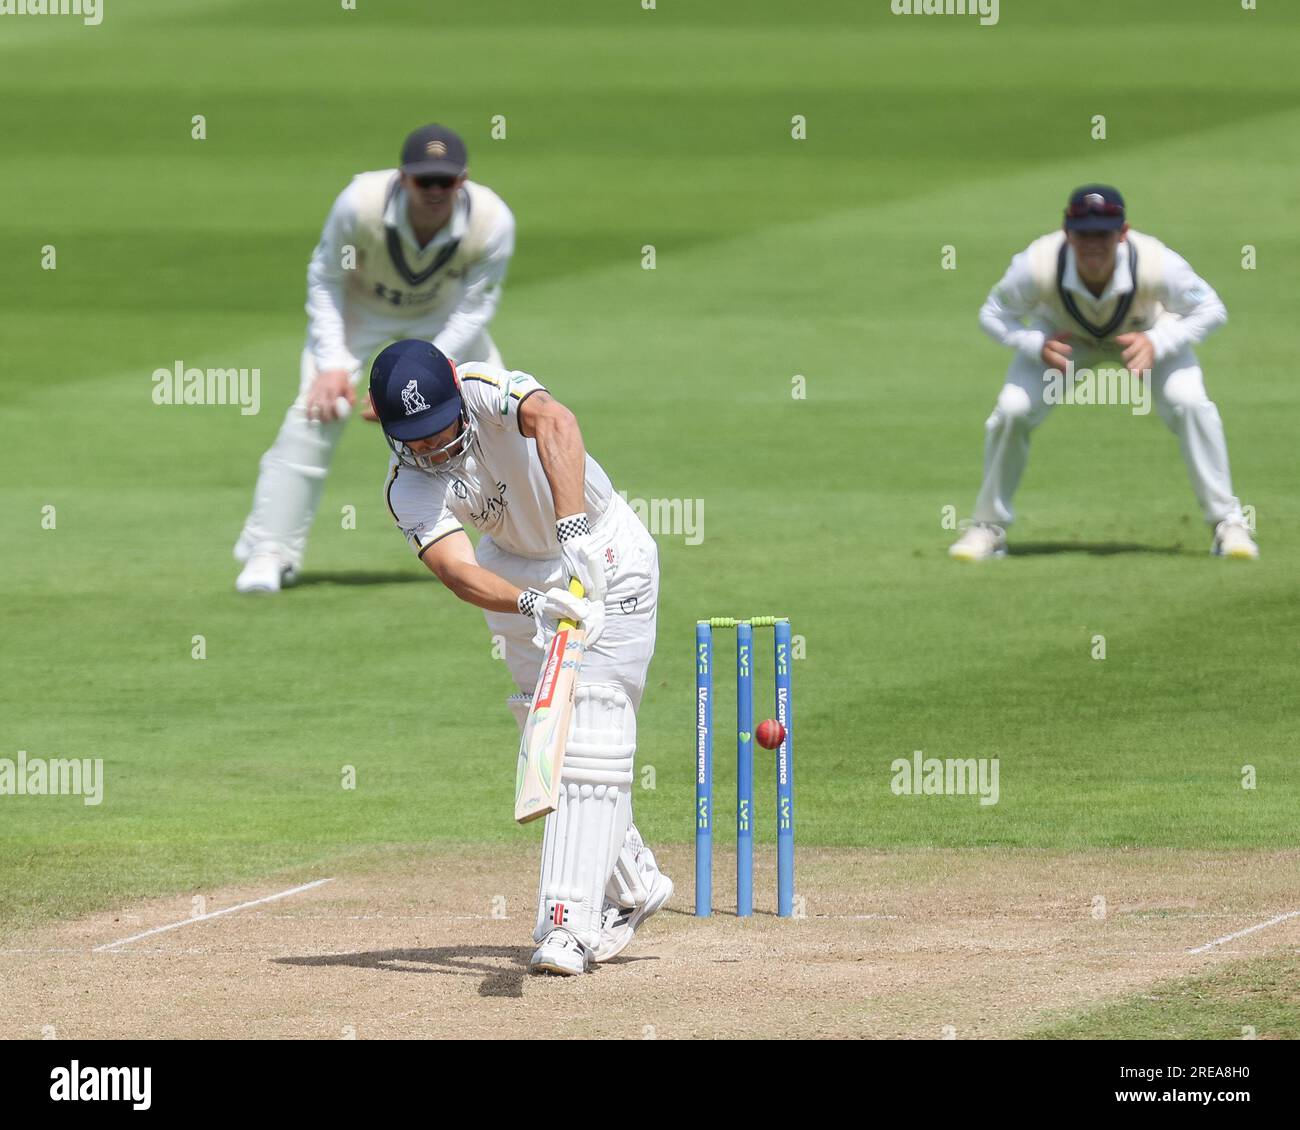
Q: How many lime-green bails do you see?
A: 2